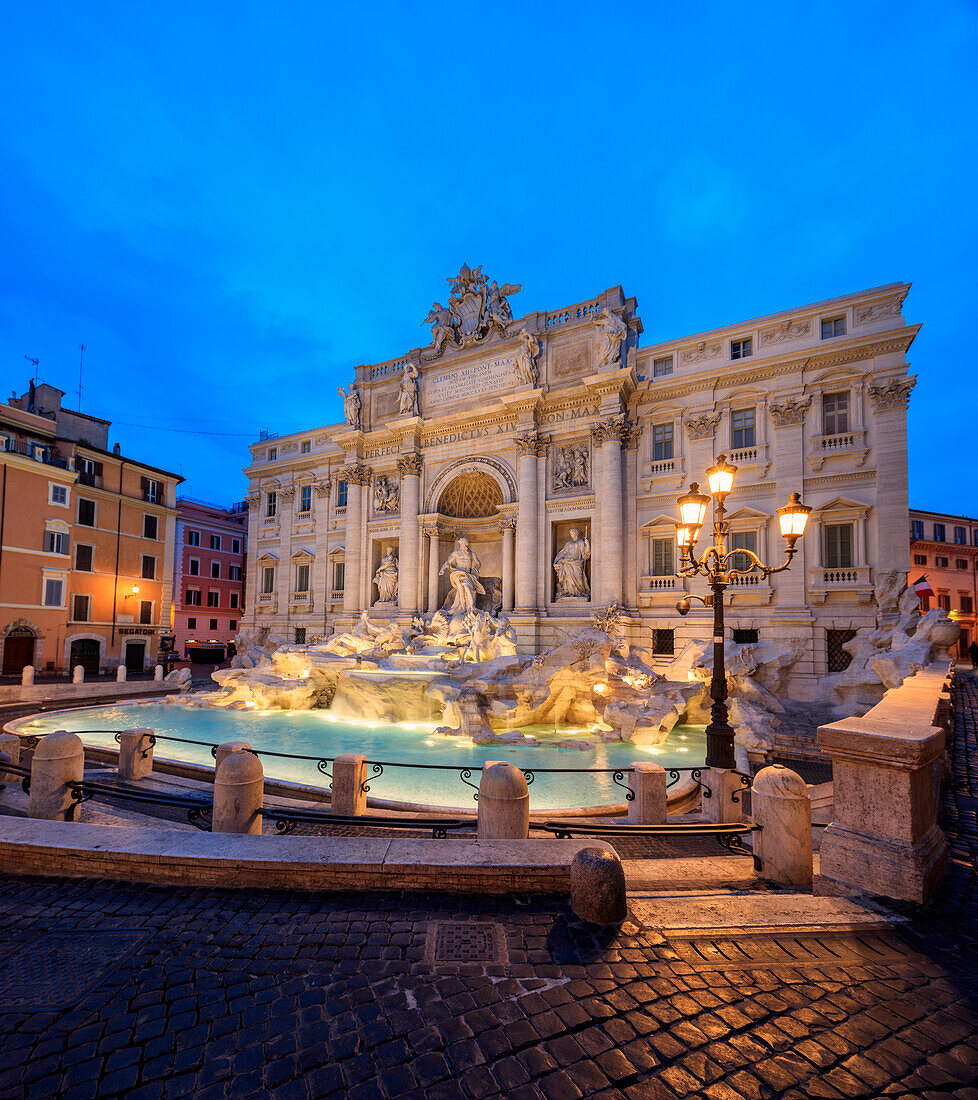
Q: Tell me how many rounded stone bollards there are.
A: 9